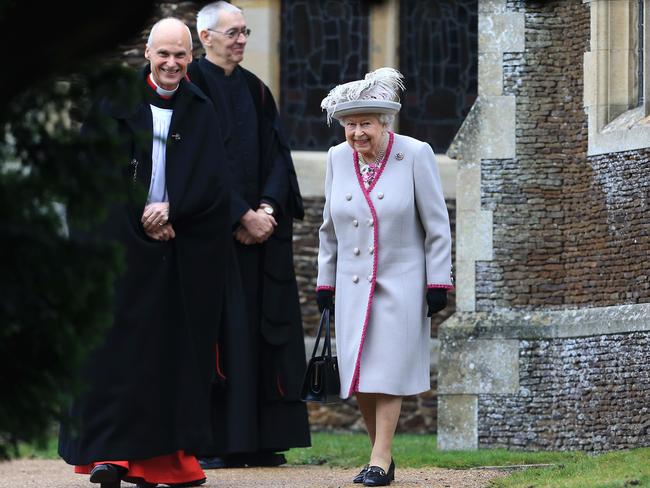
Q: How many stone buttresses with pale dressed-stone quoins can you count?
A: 1